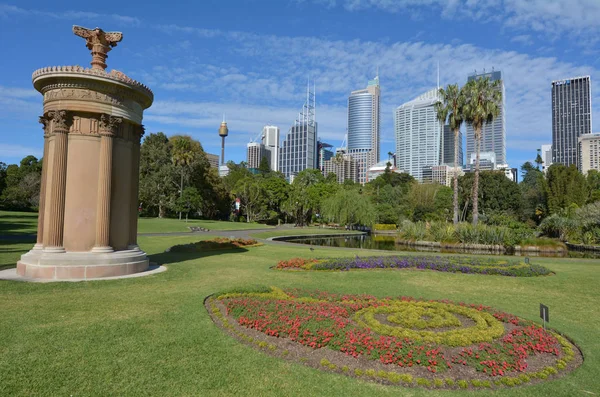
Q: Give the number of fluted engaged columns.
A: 4